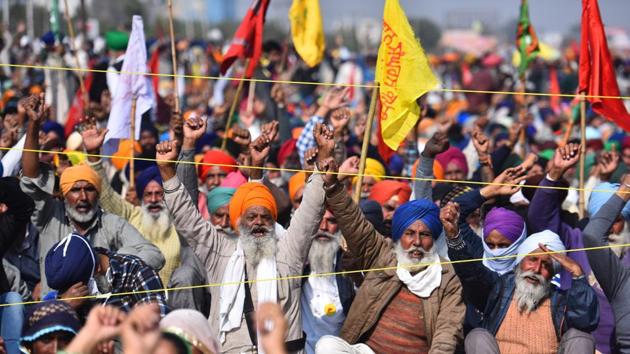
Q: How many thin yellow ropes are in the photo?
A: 3